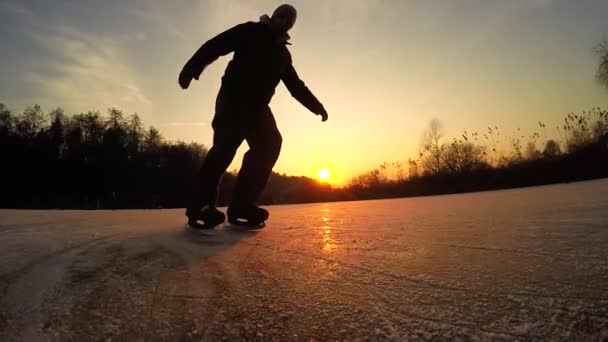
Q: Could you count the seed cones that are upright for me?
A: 0